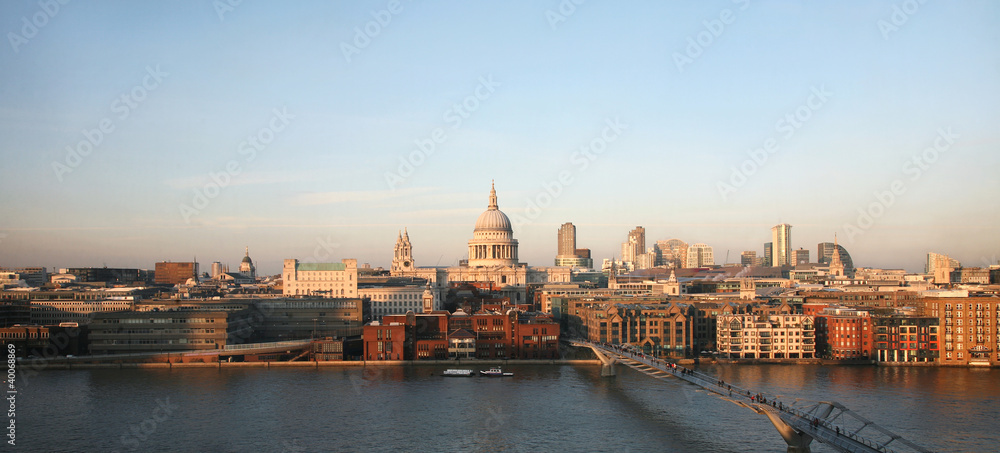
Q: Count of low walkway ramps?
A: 1